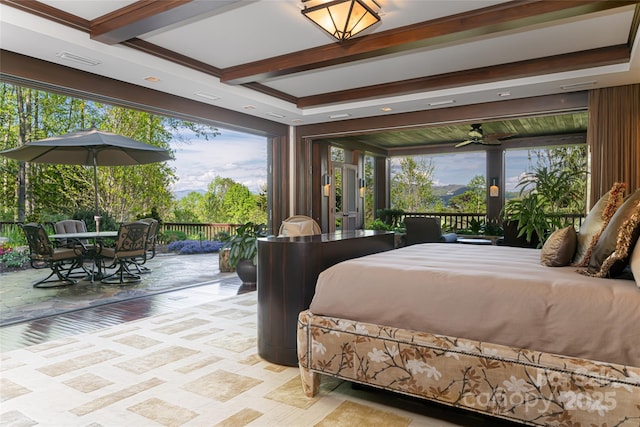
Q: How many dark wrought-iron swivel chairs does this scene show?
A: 4